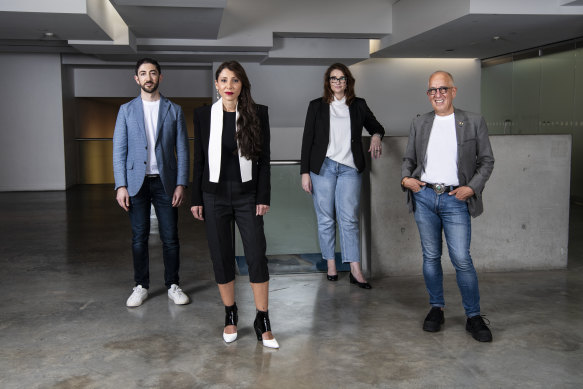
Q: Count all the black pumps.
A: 2